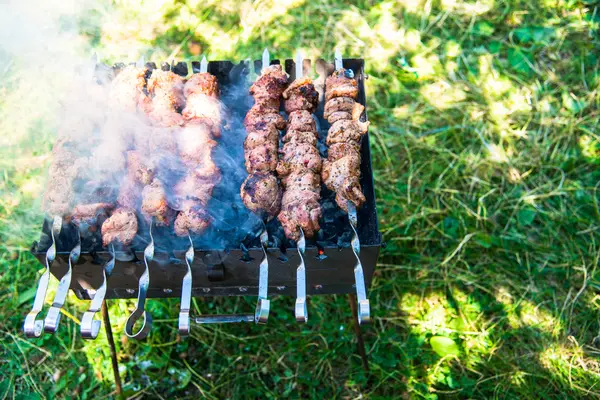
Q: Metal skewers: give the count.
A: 8